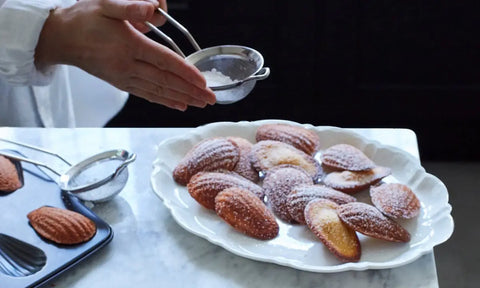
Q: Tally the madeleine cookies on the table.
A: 15